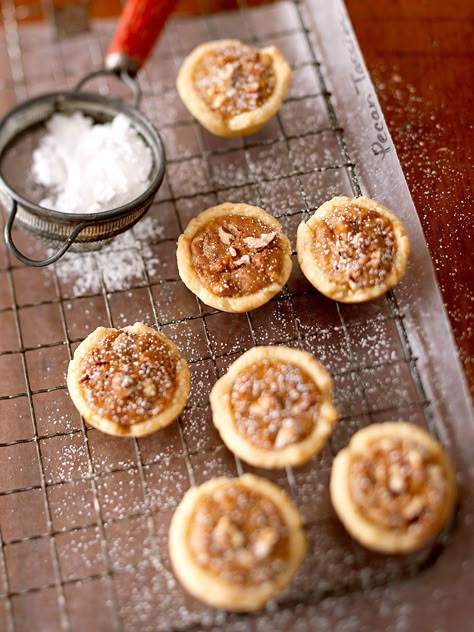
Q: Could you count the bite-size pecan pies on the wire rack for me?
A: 7